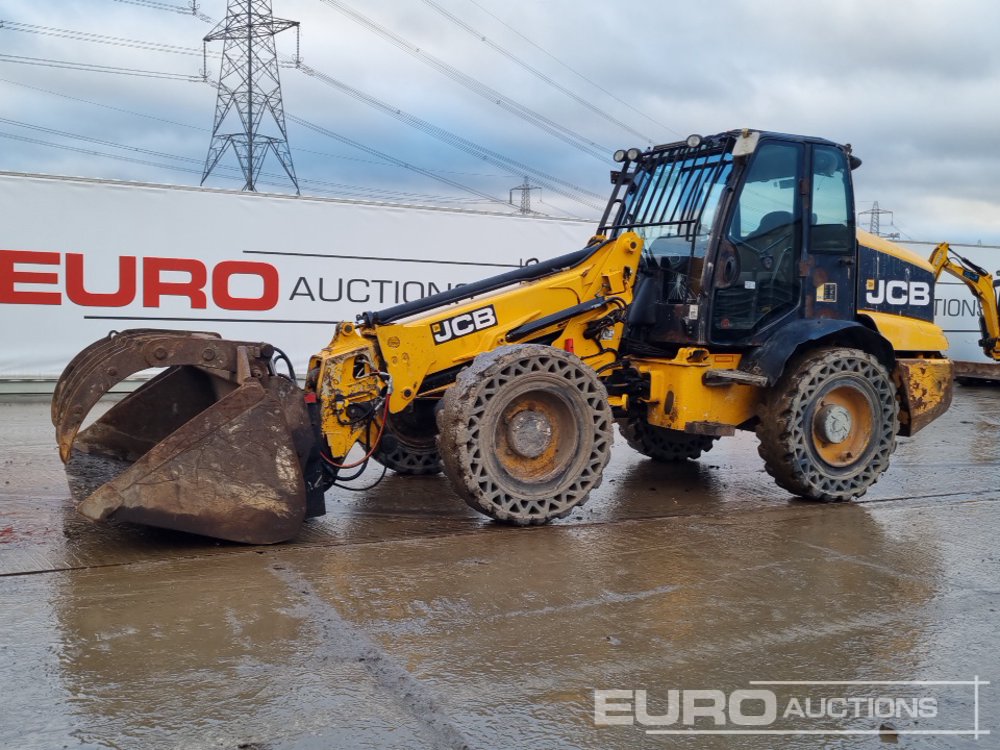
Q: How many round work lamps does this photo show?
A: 3